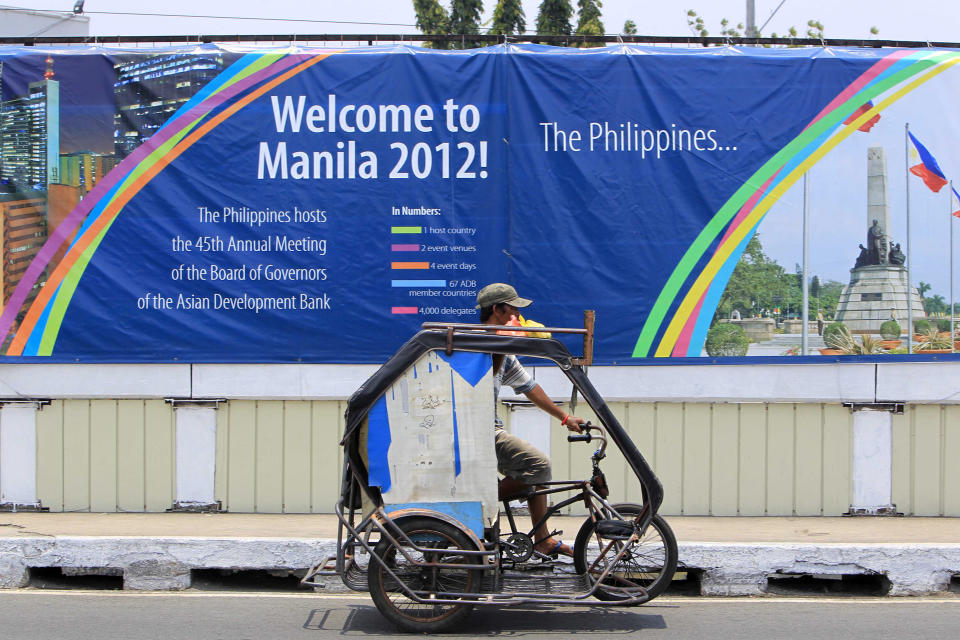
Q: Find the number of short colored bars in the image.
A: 5